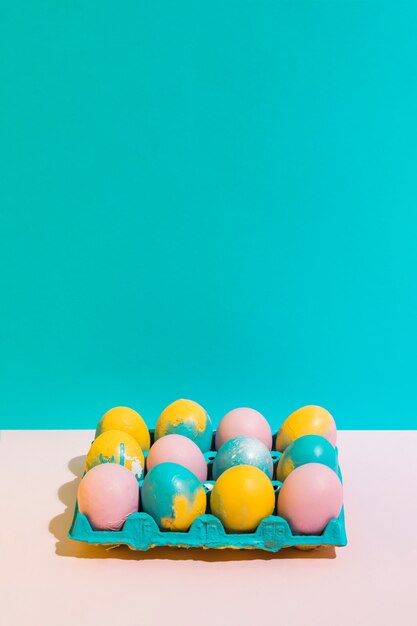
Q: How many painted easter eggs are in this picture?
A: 12